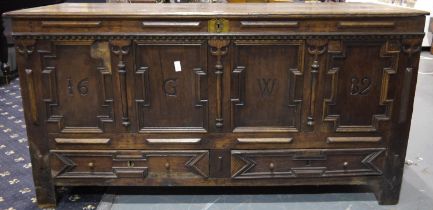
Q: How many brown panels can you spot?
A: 4